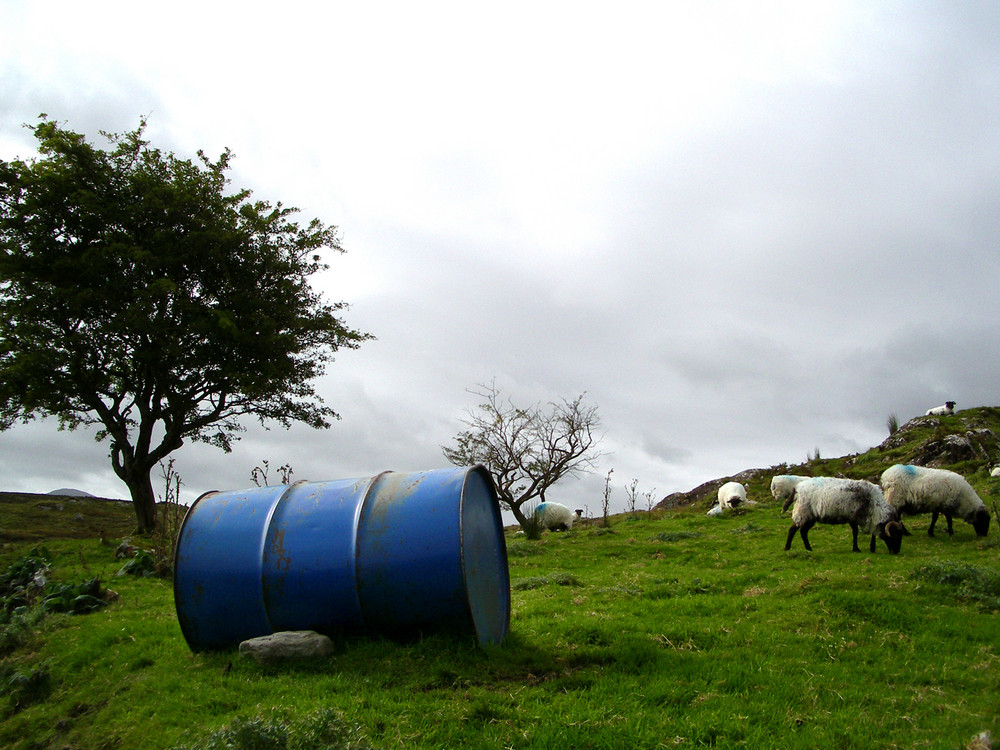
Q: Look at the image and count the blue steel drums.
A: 1